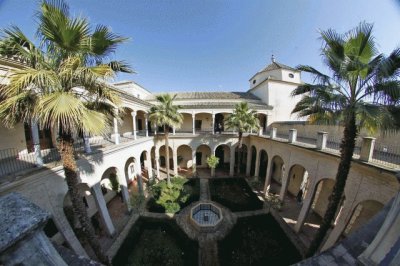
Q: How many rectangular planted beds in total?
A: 4